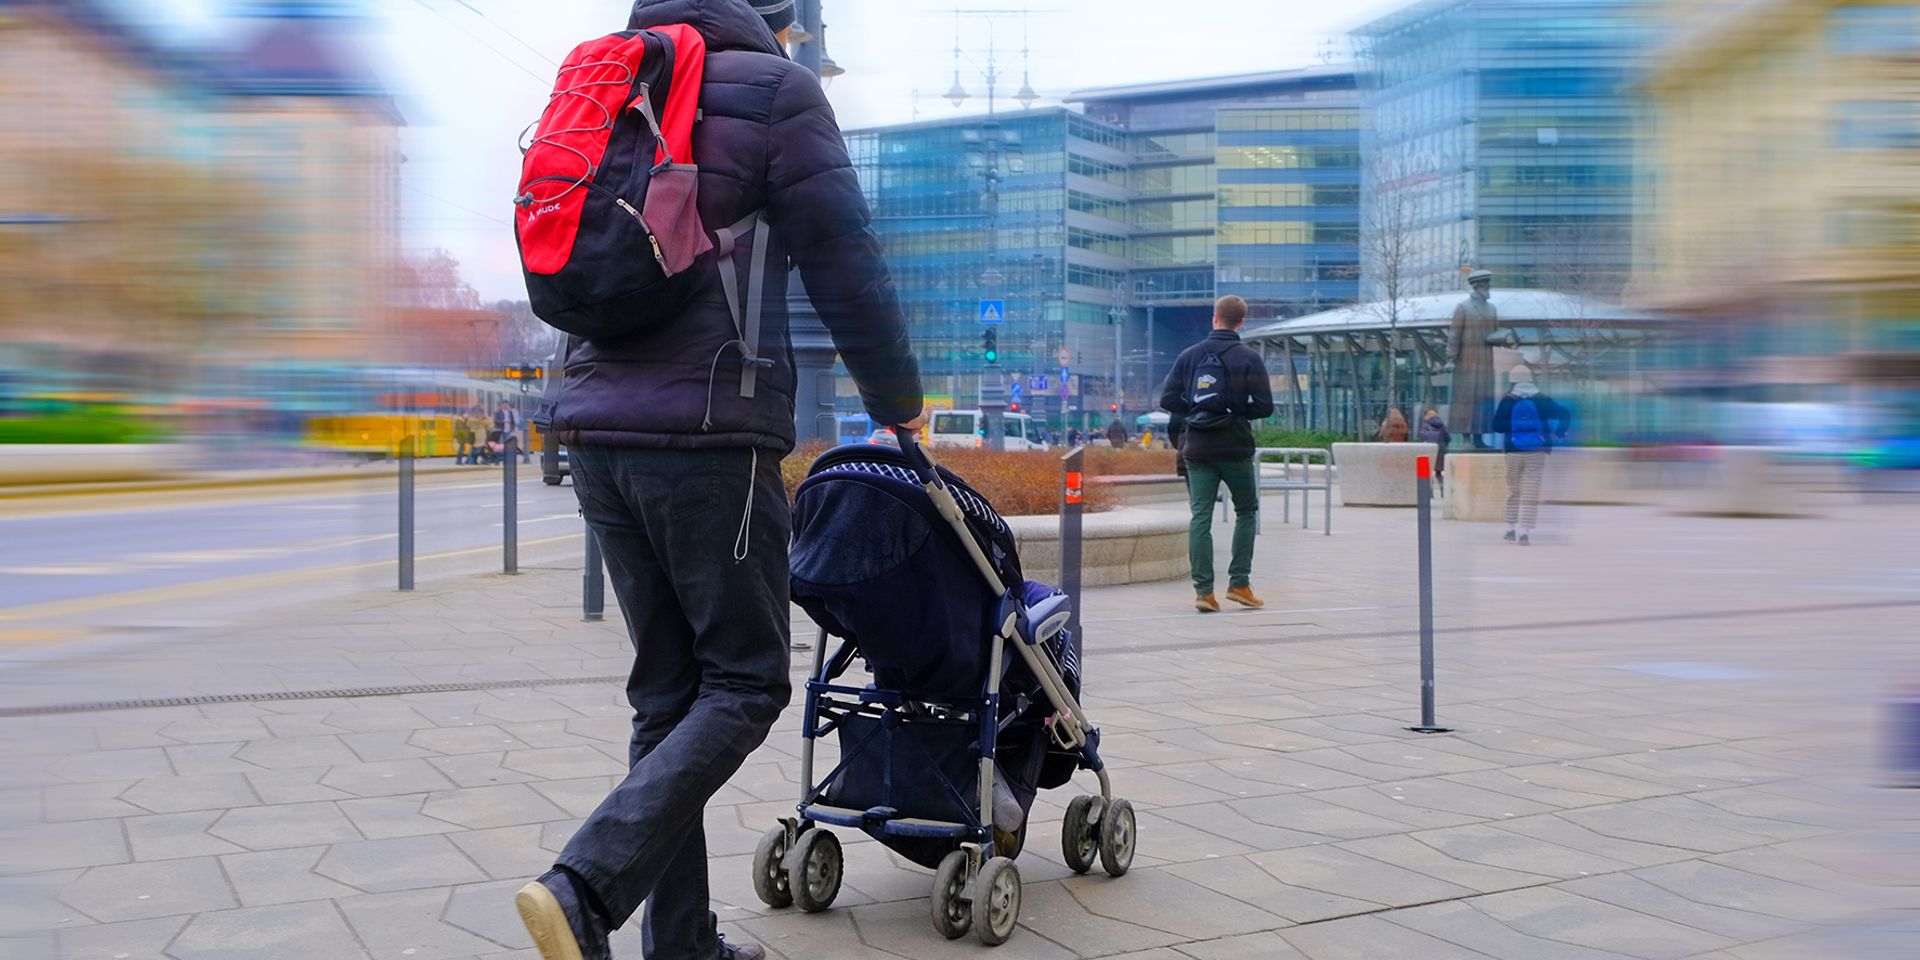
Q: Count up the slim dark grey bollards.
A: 5